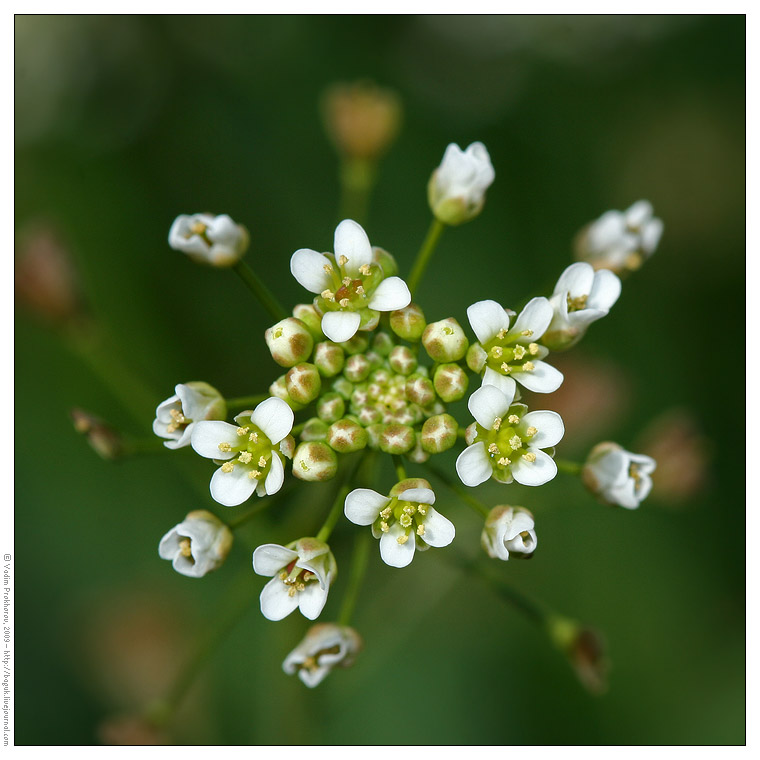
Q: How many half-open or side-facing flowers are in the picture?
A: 9